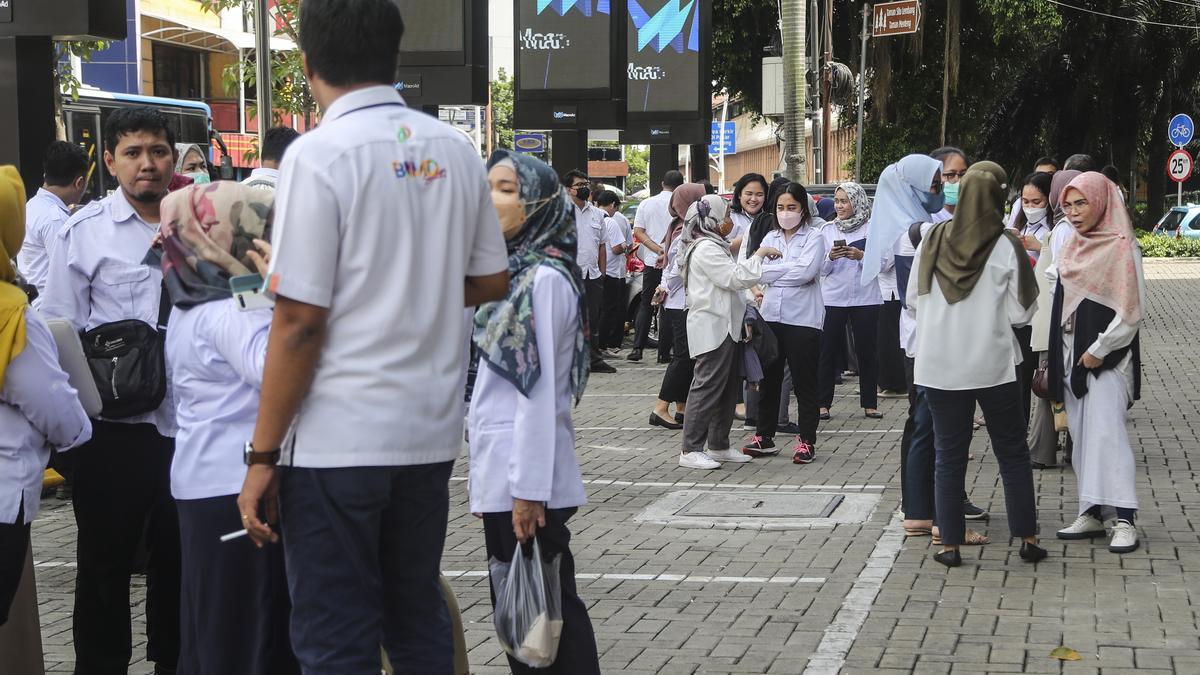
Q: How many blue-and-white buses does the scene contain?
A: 1